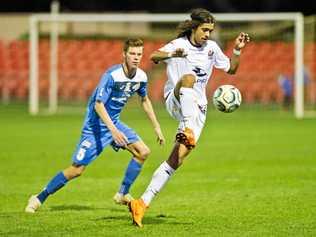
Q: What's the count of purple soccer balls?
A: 0